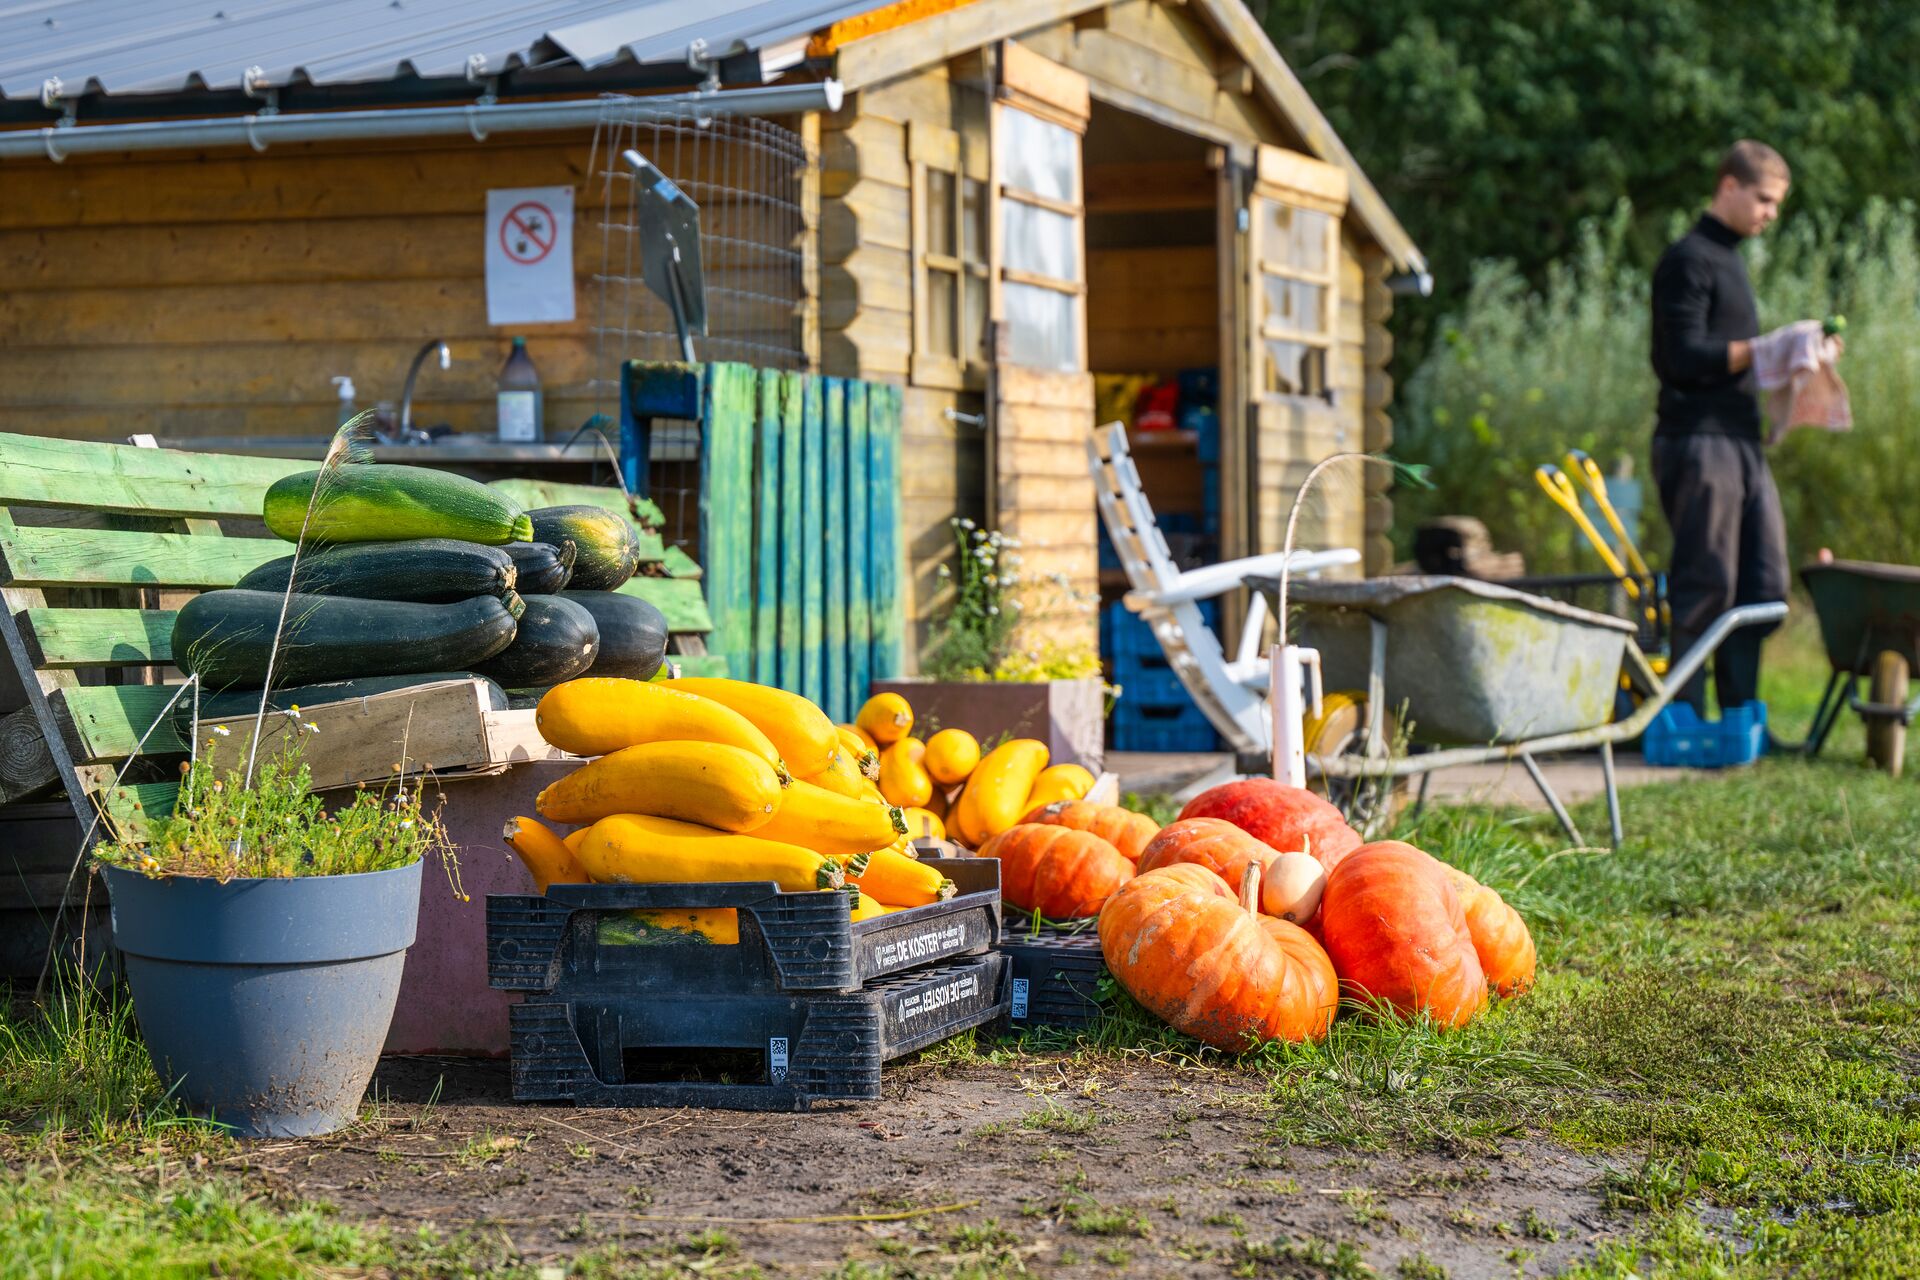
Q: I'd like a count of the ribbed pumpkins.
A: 7